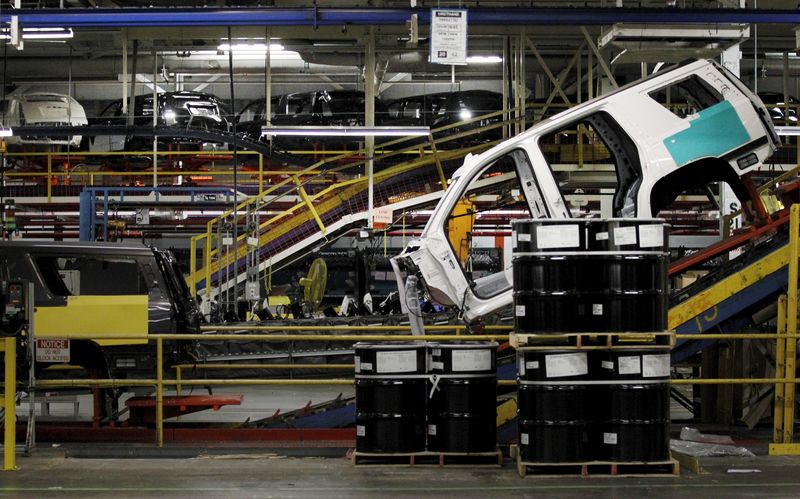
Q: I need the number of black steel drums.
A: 6